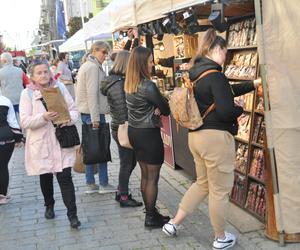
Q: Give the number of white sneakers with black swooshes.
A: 2